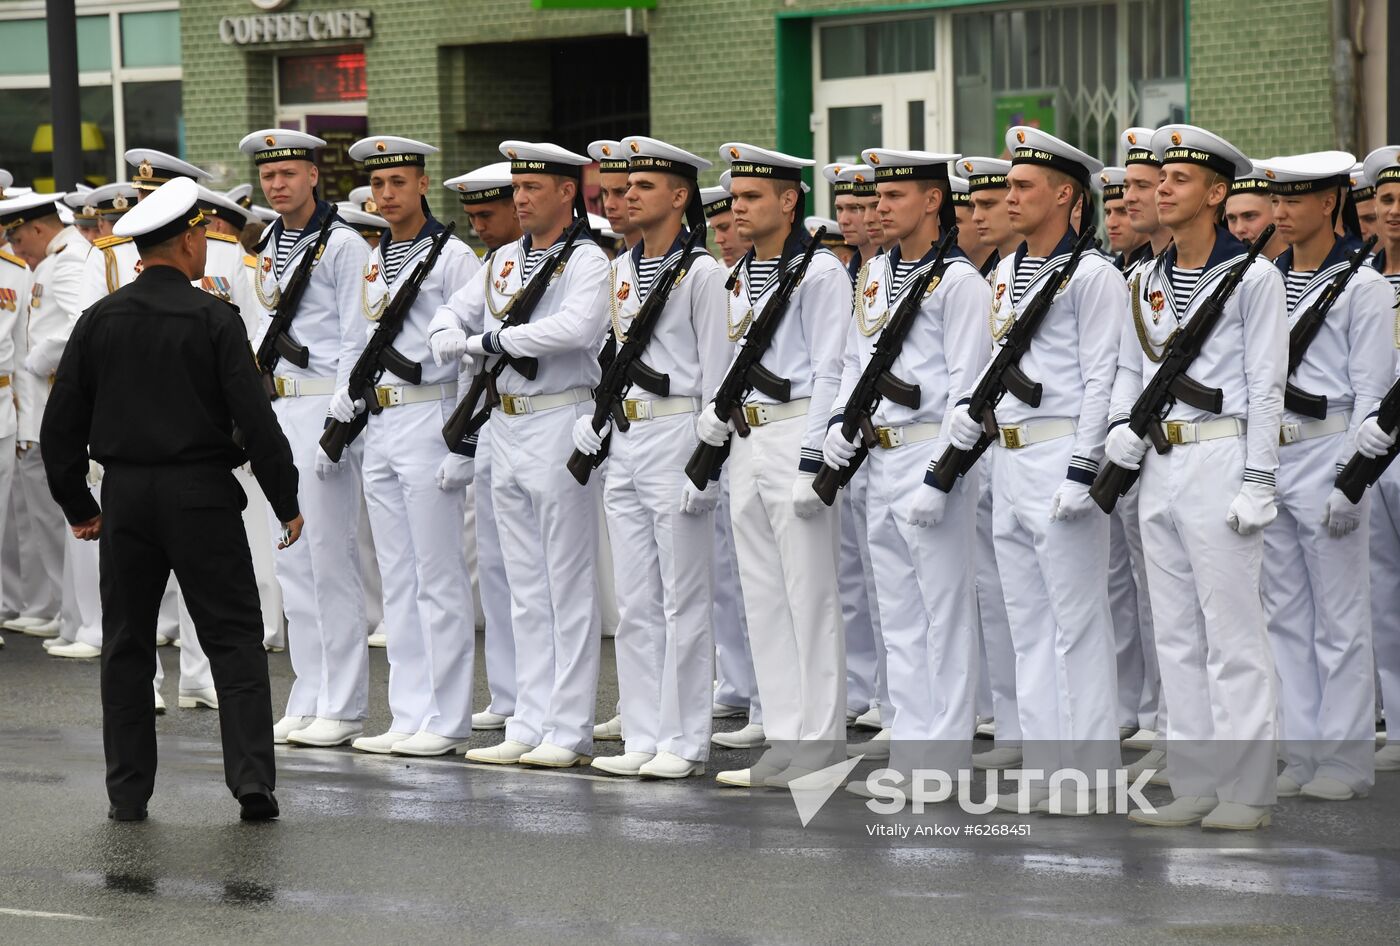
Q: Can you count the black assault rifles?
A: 10